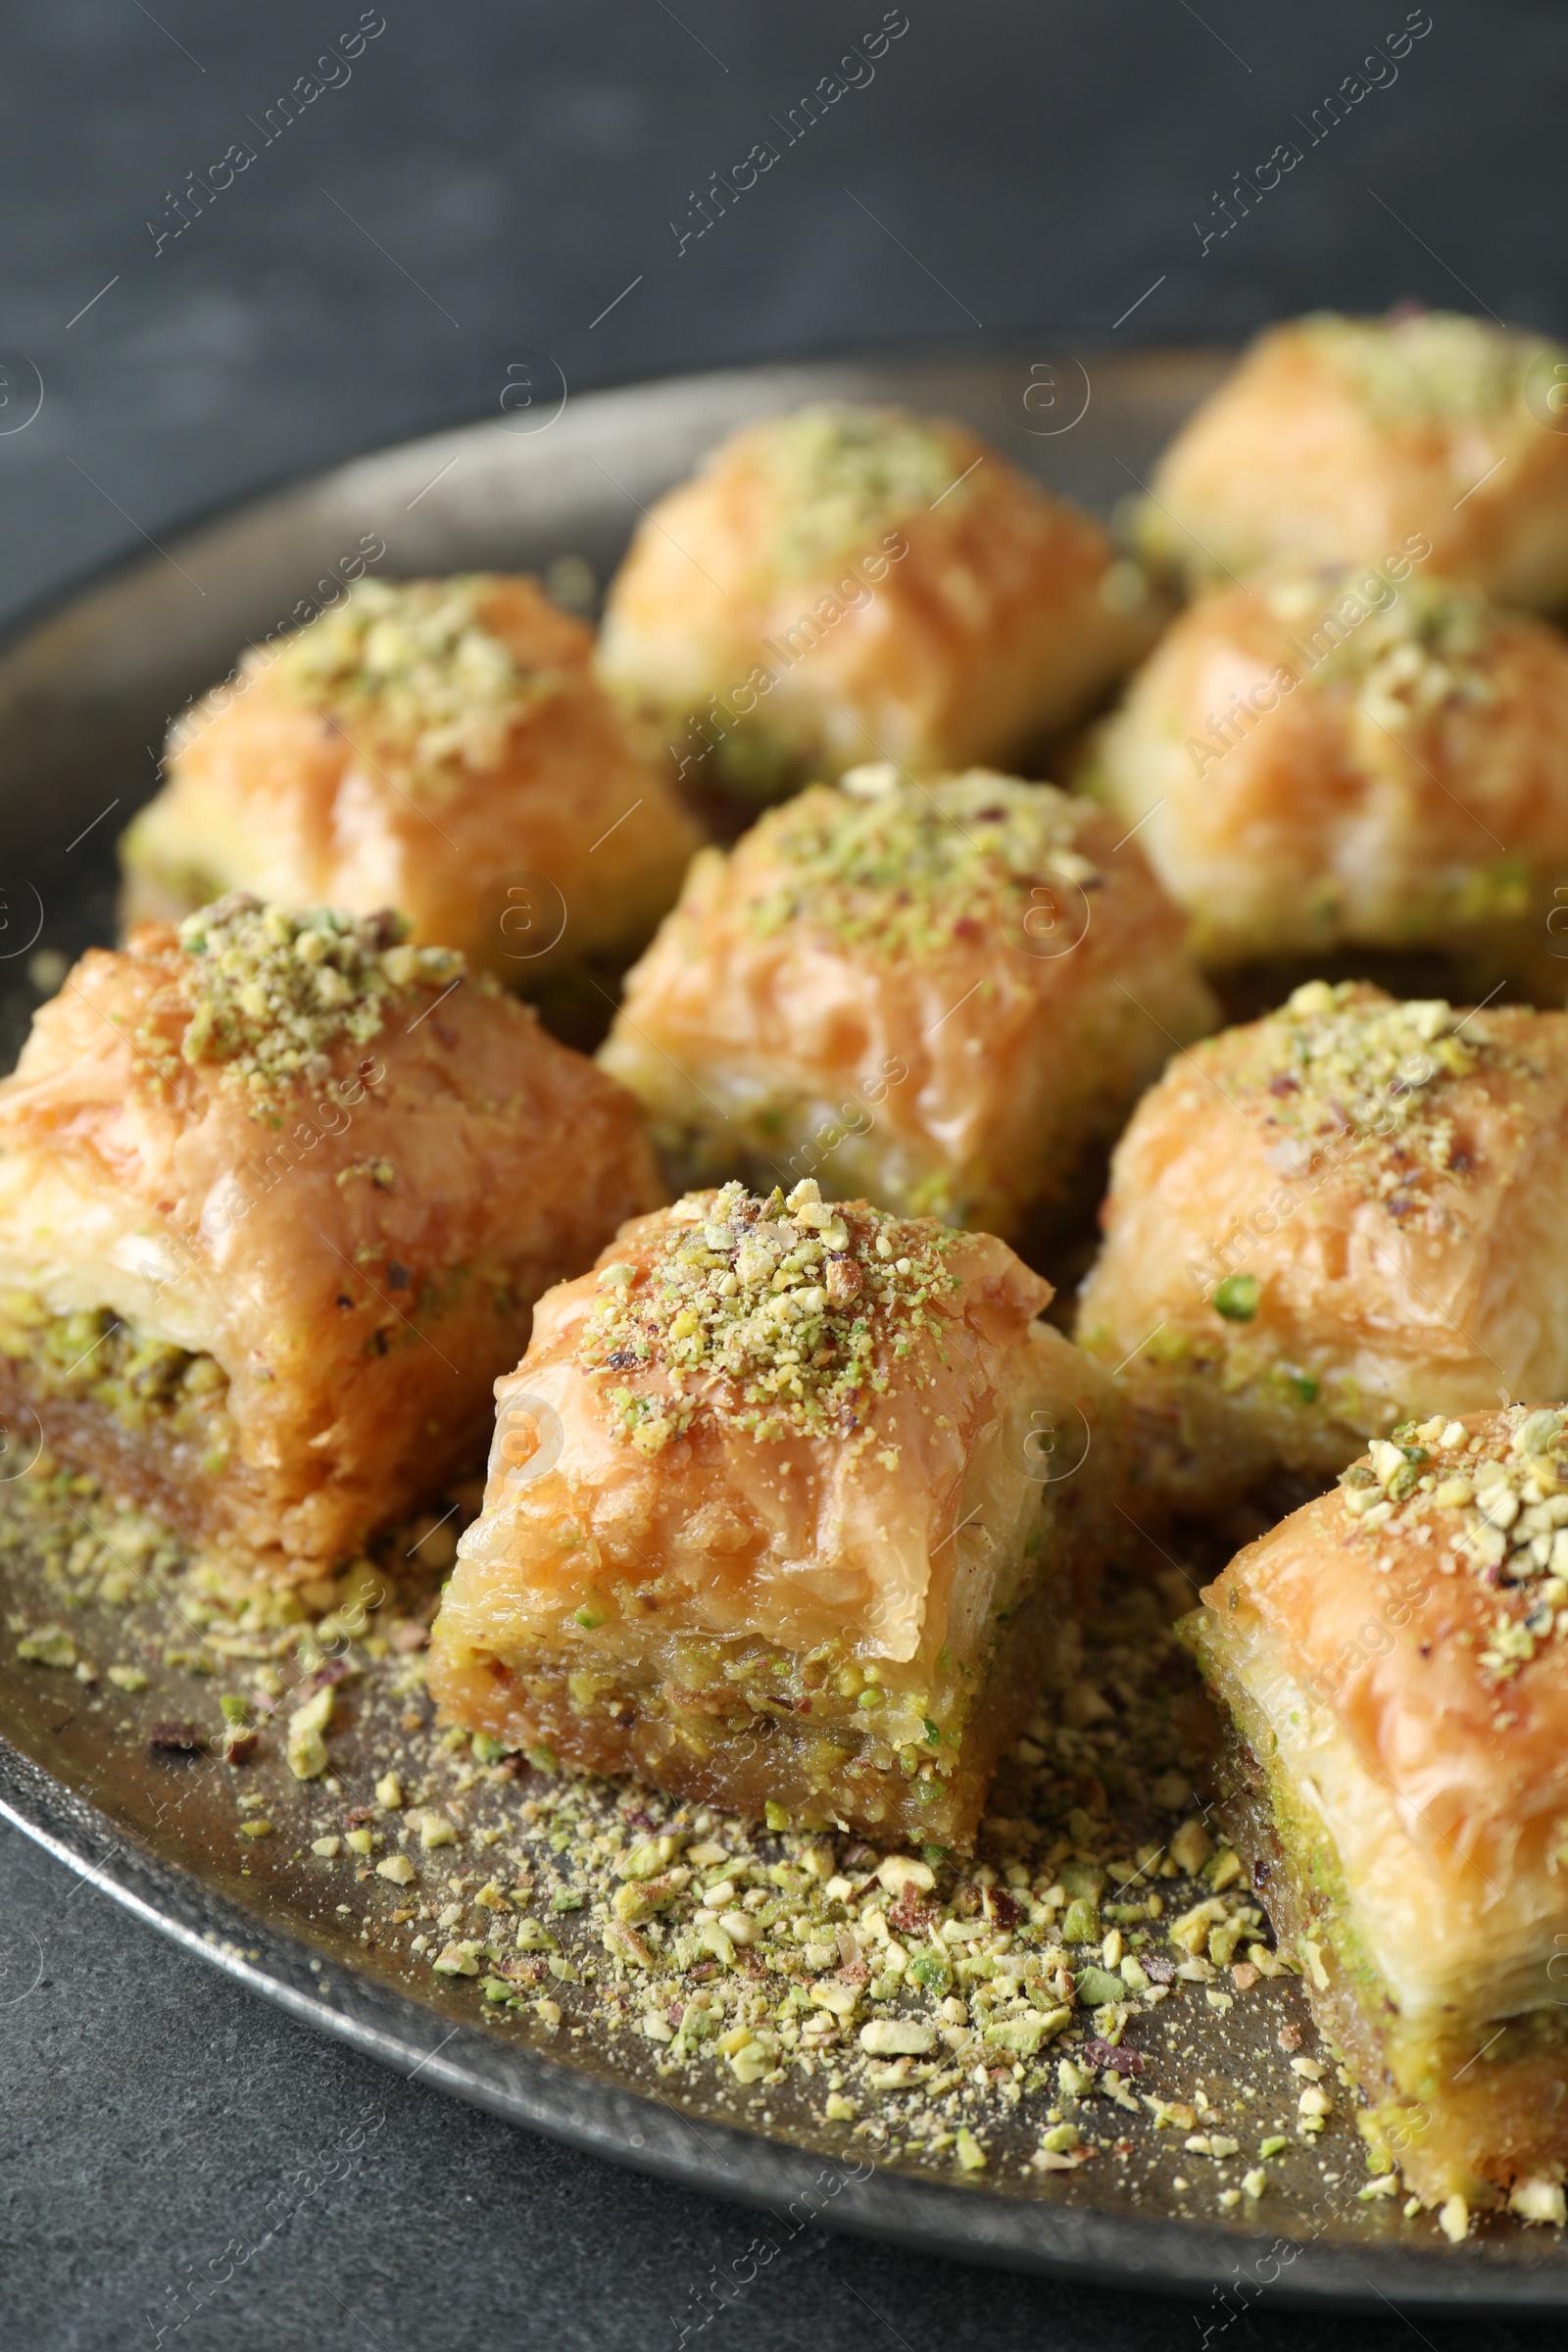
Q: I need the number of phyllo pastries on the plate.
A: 9